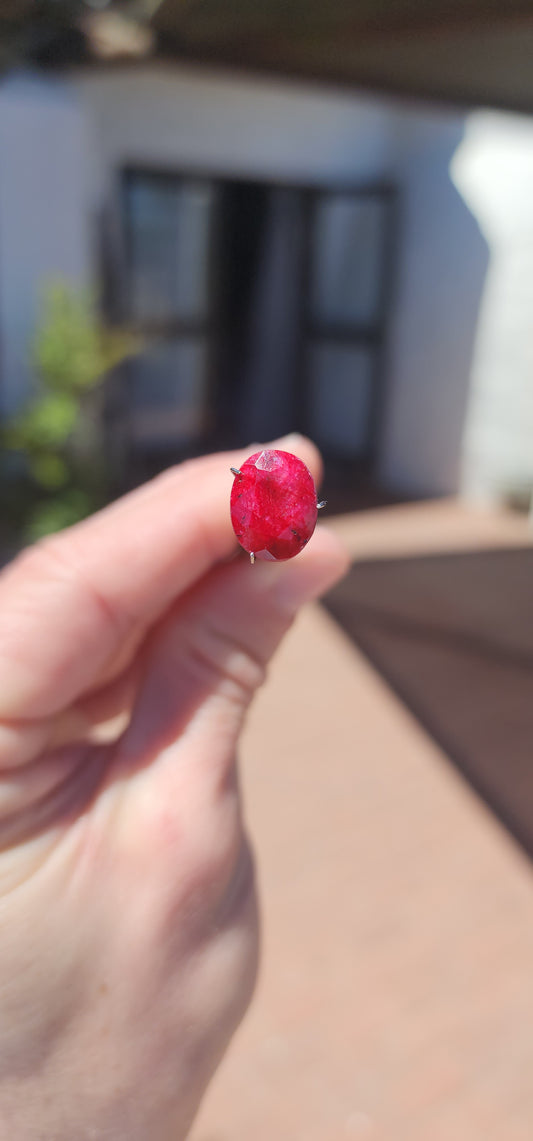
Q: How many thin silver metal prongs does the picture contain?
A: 3